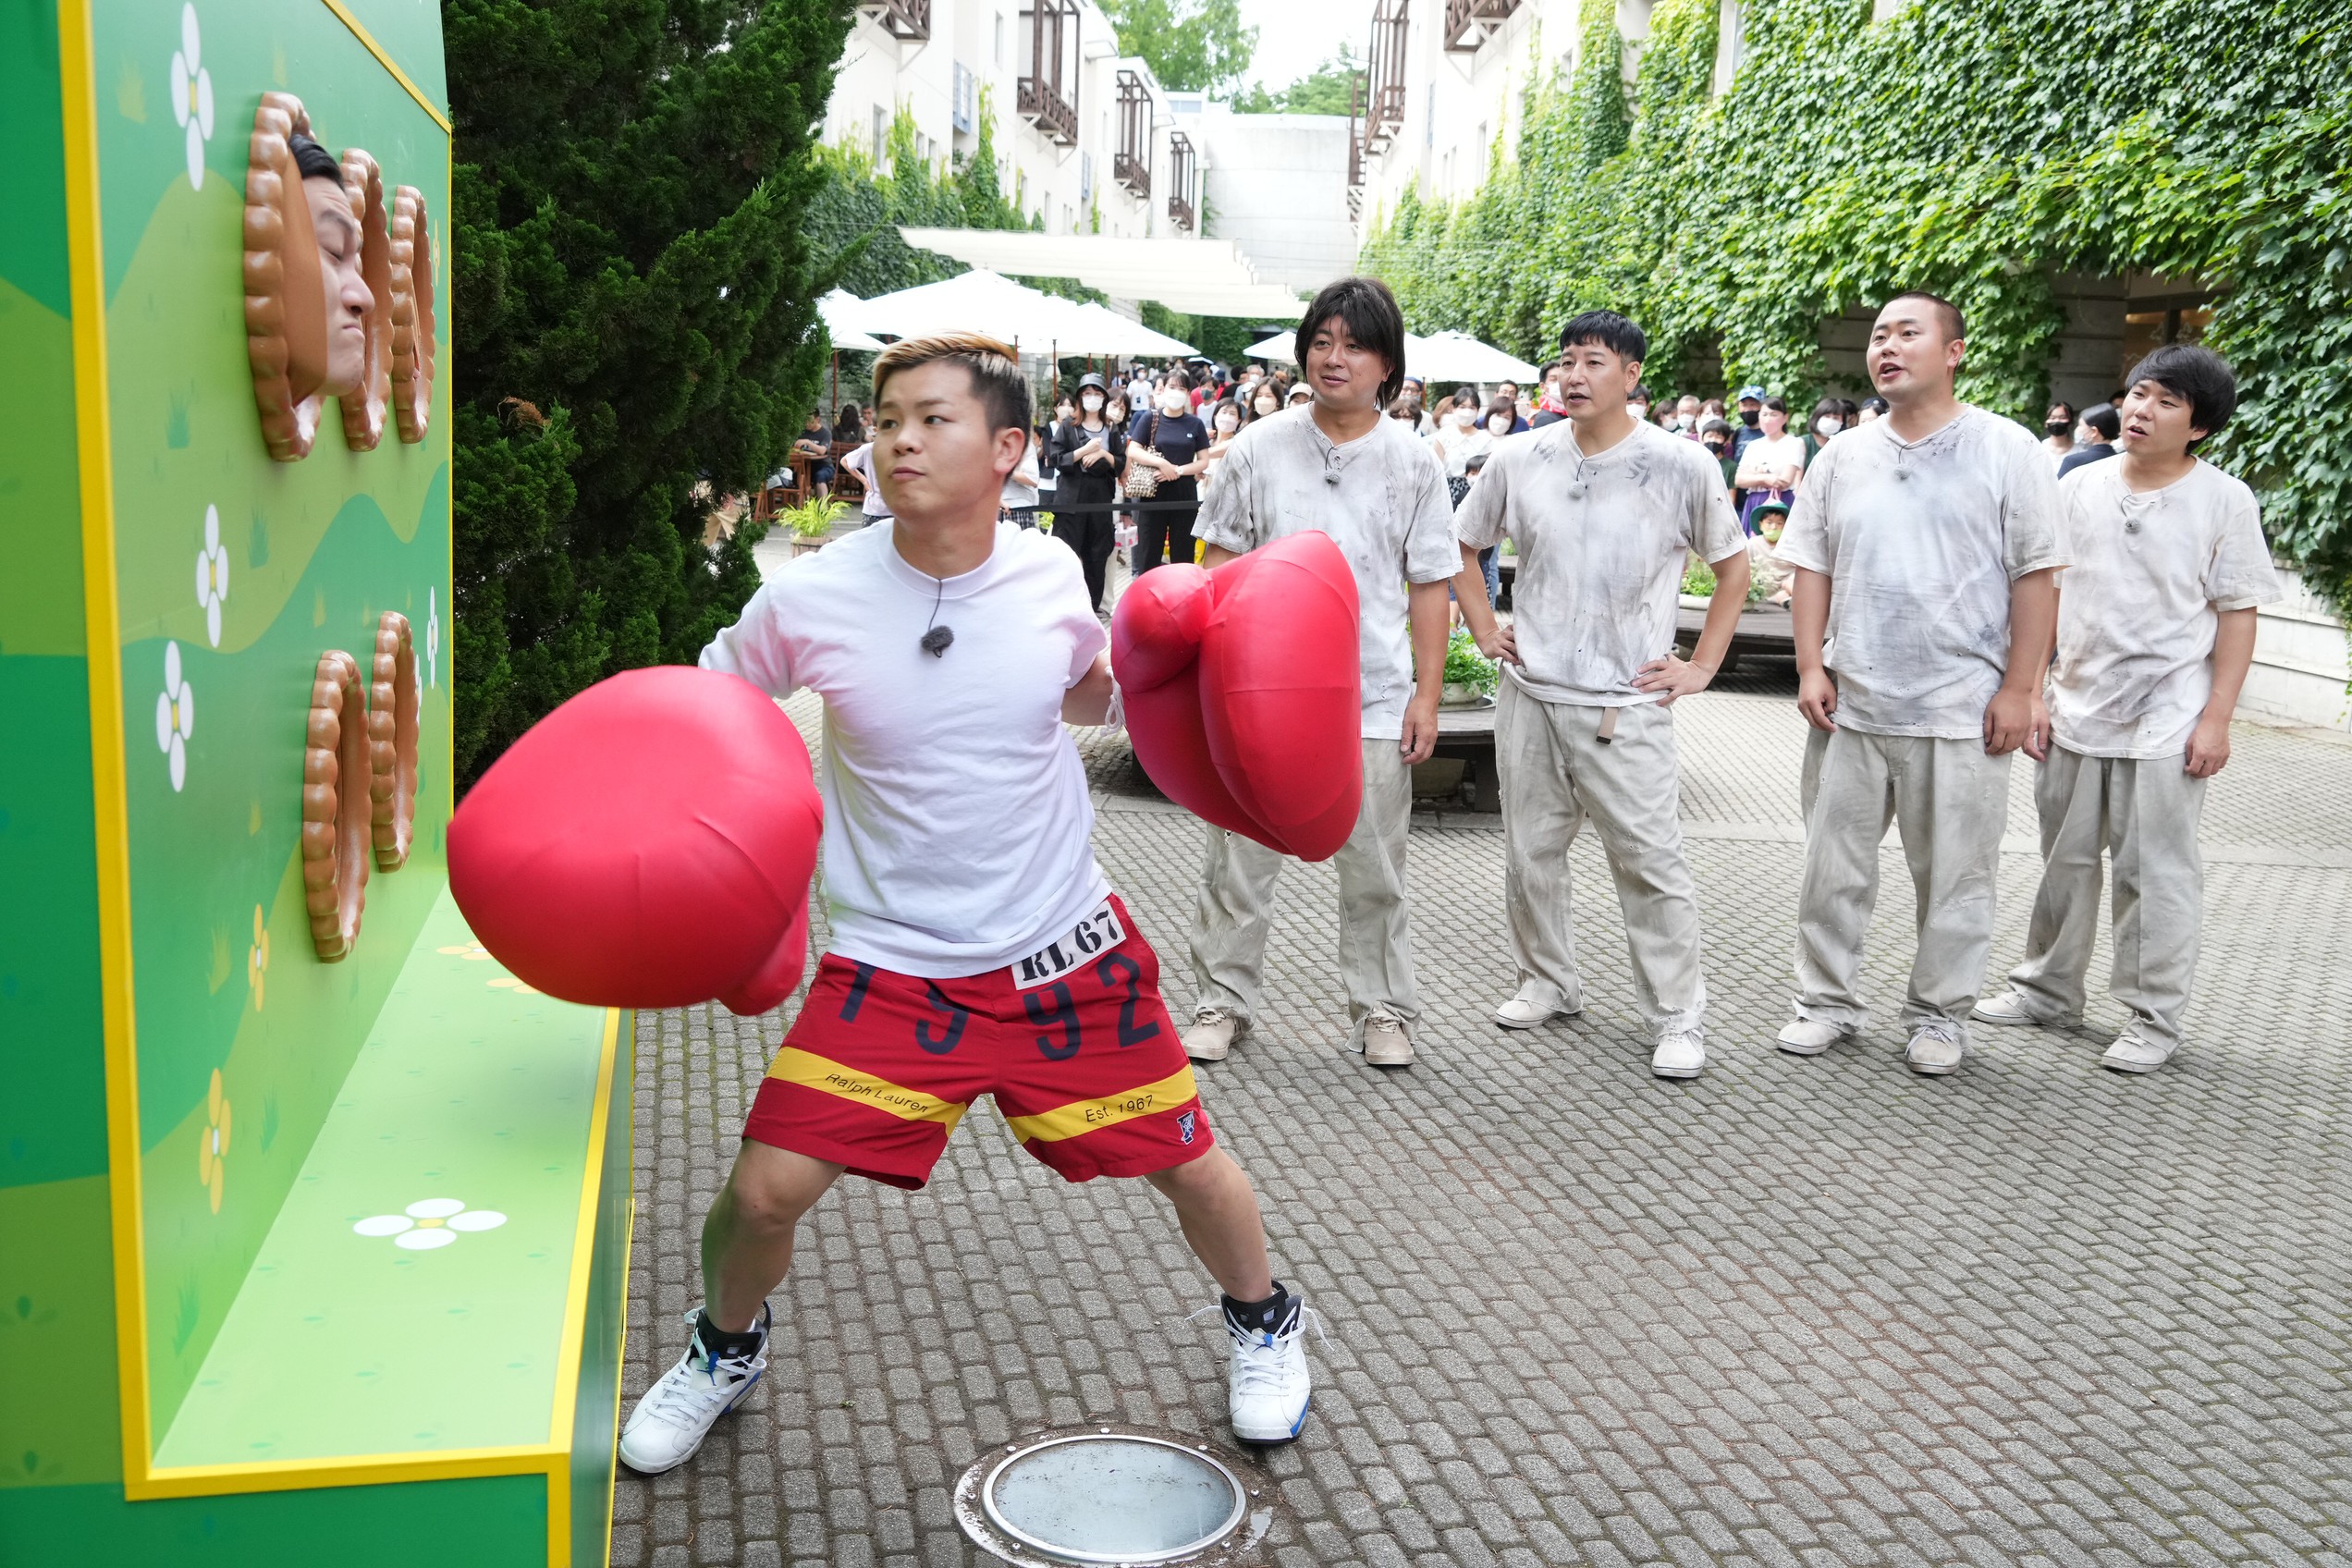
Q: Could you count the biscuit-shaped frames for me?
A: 5